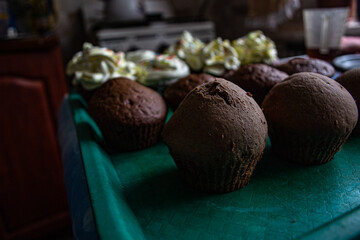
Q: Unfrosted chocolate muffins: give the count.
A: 7